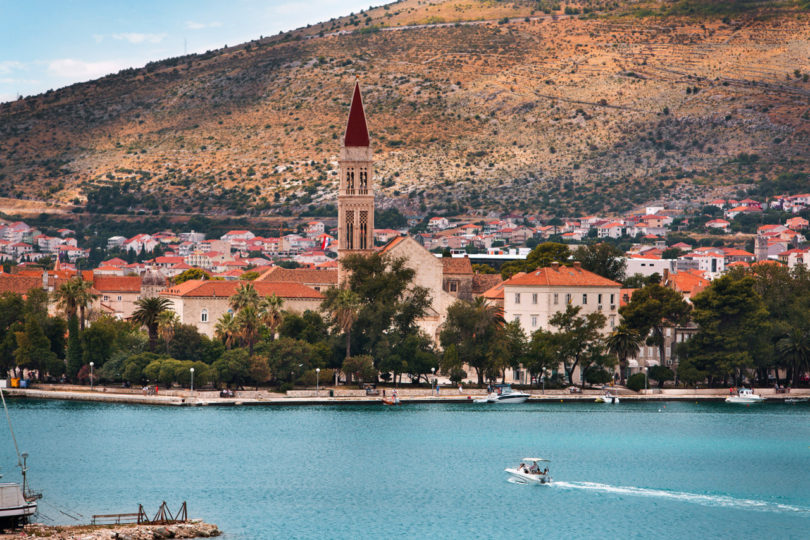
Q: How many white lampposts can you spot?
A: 6